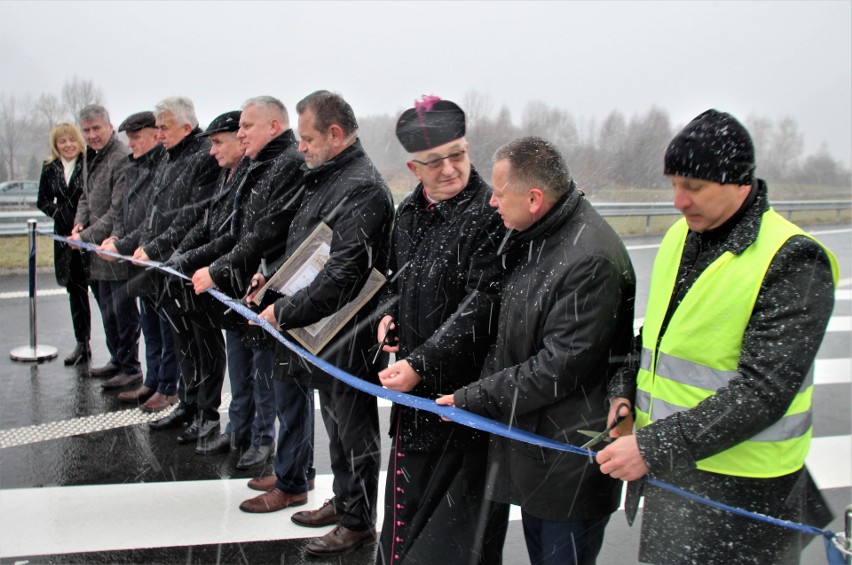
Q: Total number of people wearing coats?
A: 10